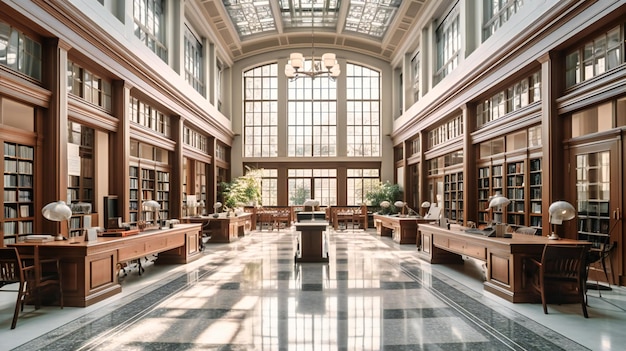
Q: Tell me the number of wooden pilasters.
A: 8